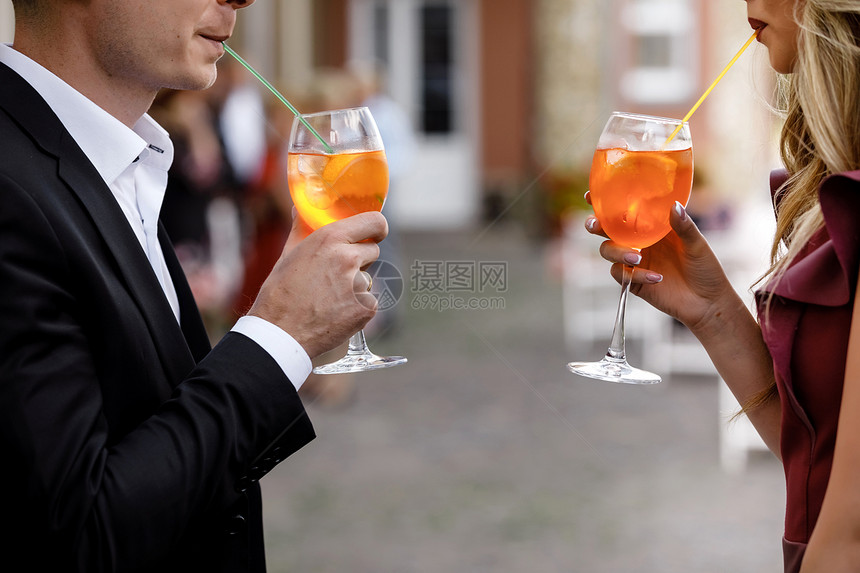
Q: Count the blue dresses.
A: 0